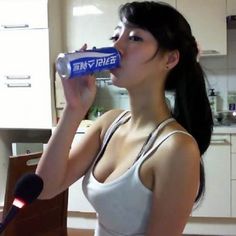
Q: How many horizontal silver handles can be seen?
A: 5